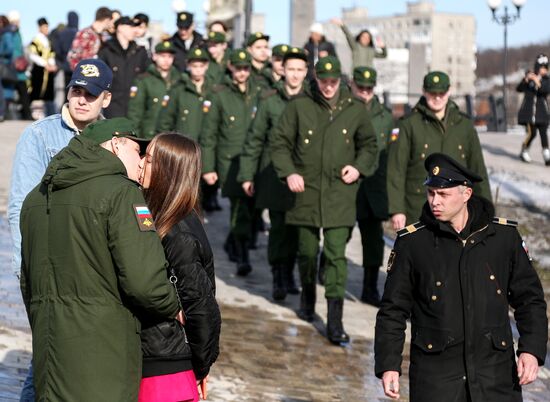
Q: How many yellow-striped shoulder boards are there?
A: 2